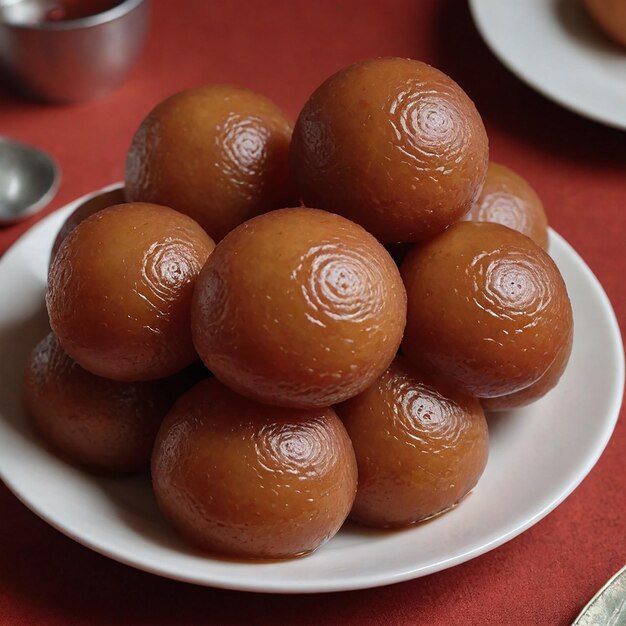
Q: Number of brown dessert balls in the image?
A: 12